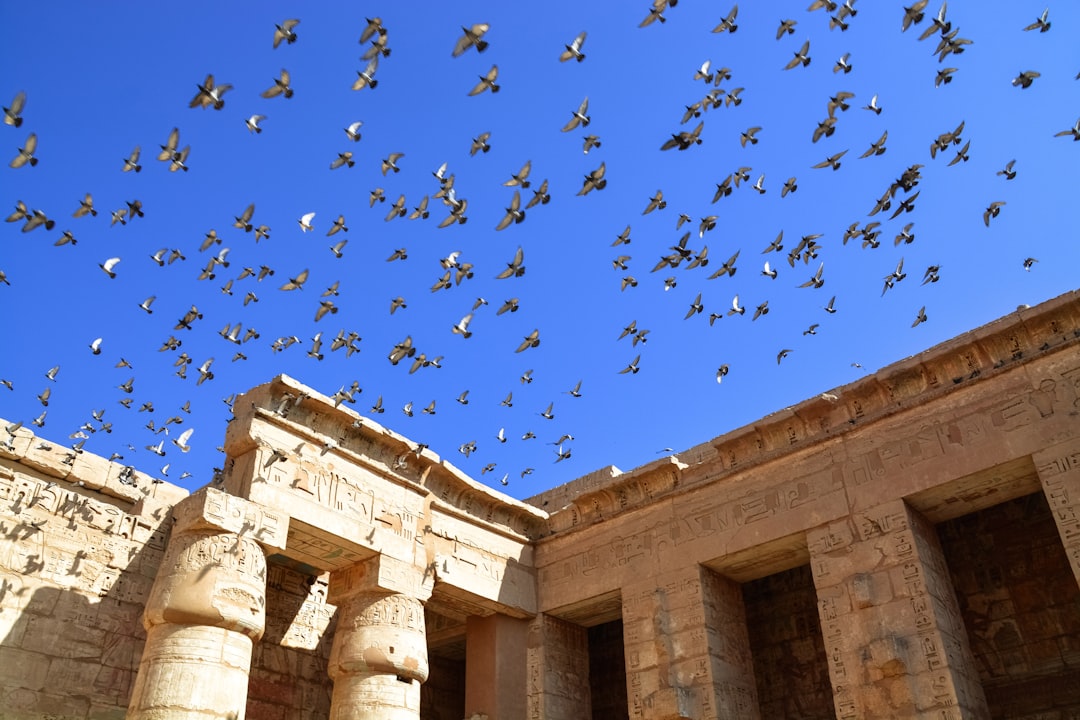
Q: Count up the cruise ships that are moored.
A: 0